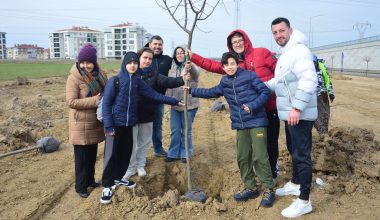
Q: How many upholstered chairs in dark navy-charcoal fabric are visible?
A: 0